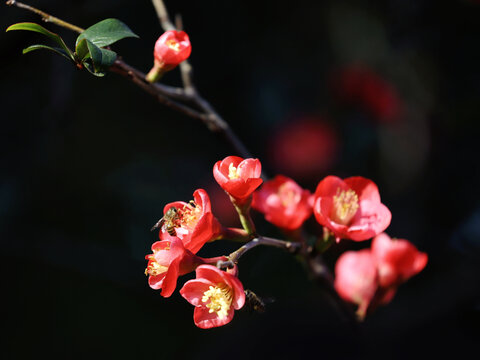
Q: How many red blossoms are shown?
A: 9